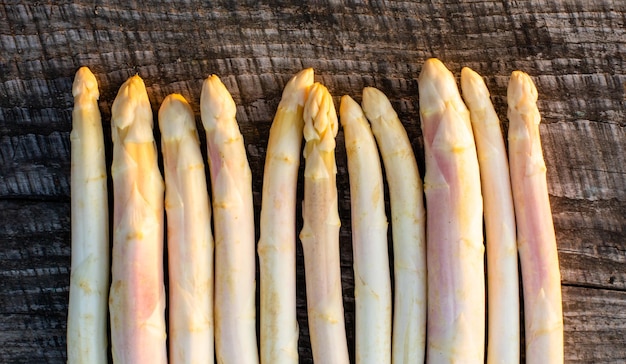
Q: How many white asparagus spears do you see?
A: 11